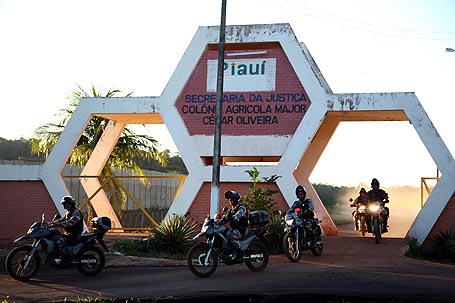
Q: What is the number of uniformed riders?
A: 5